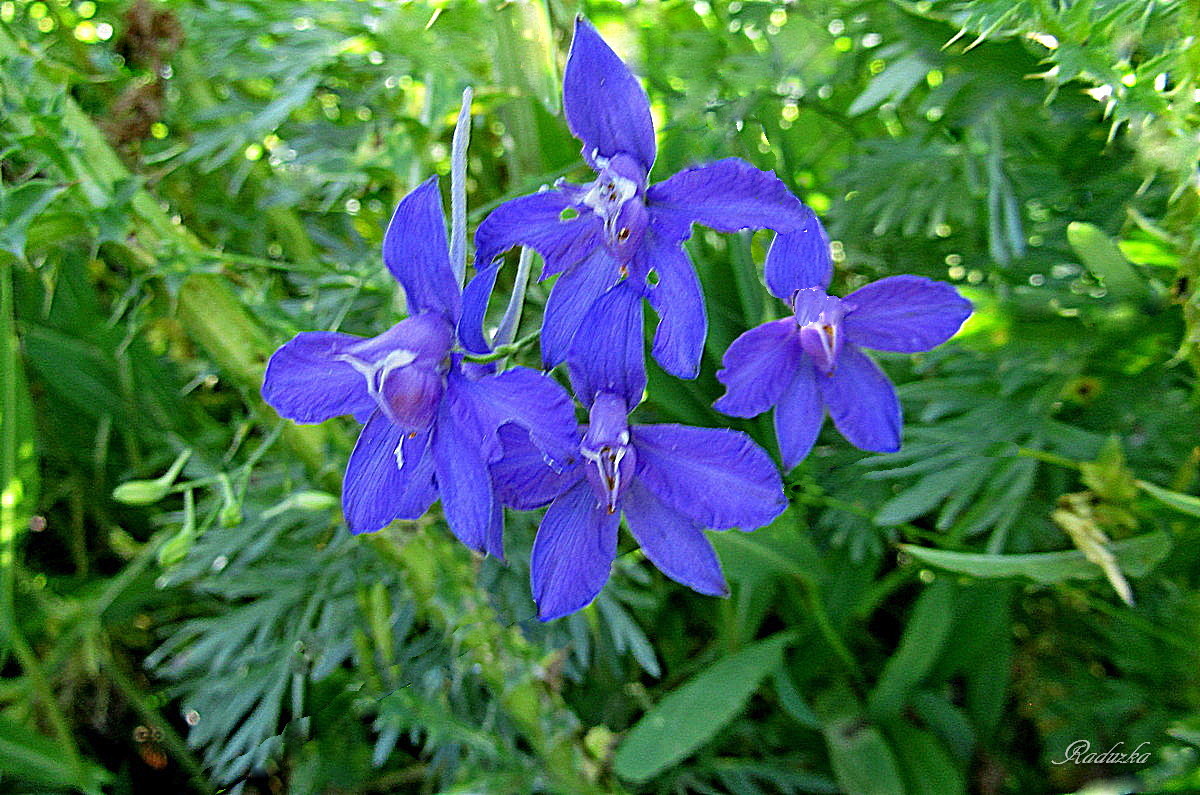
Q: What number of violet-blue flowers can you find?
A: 4